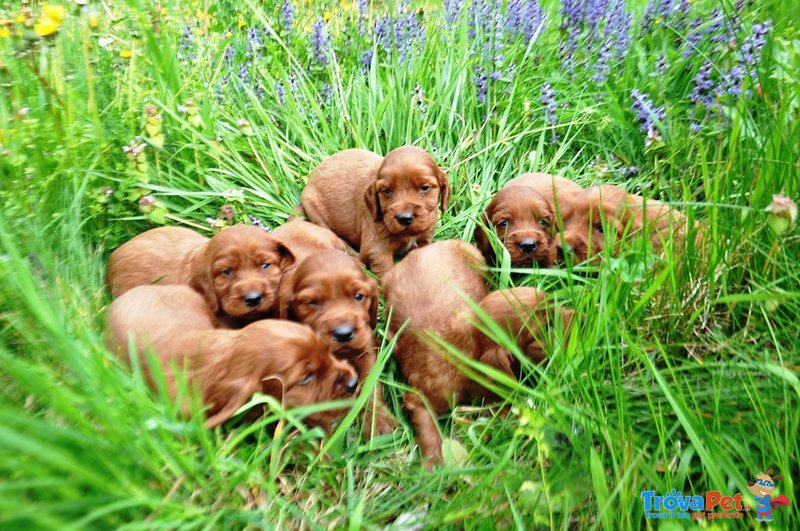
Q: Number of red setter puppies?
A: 7